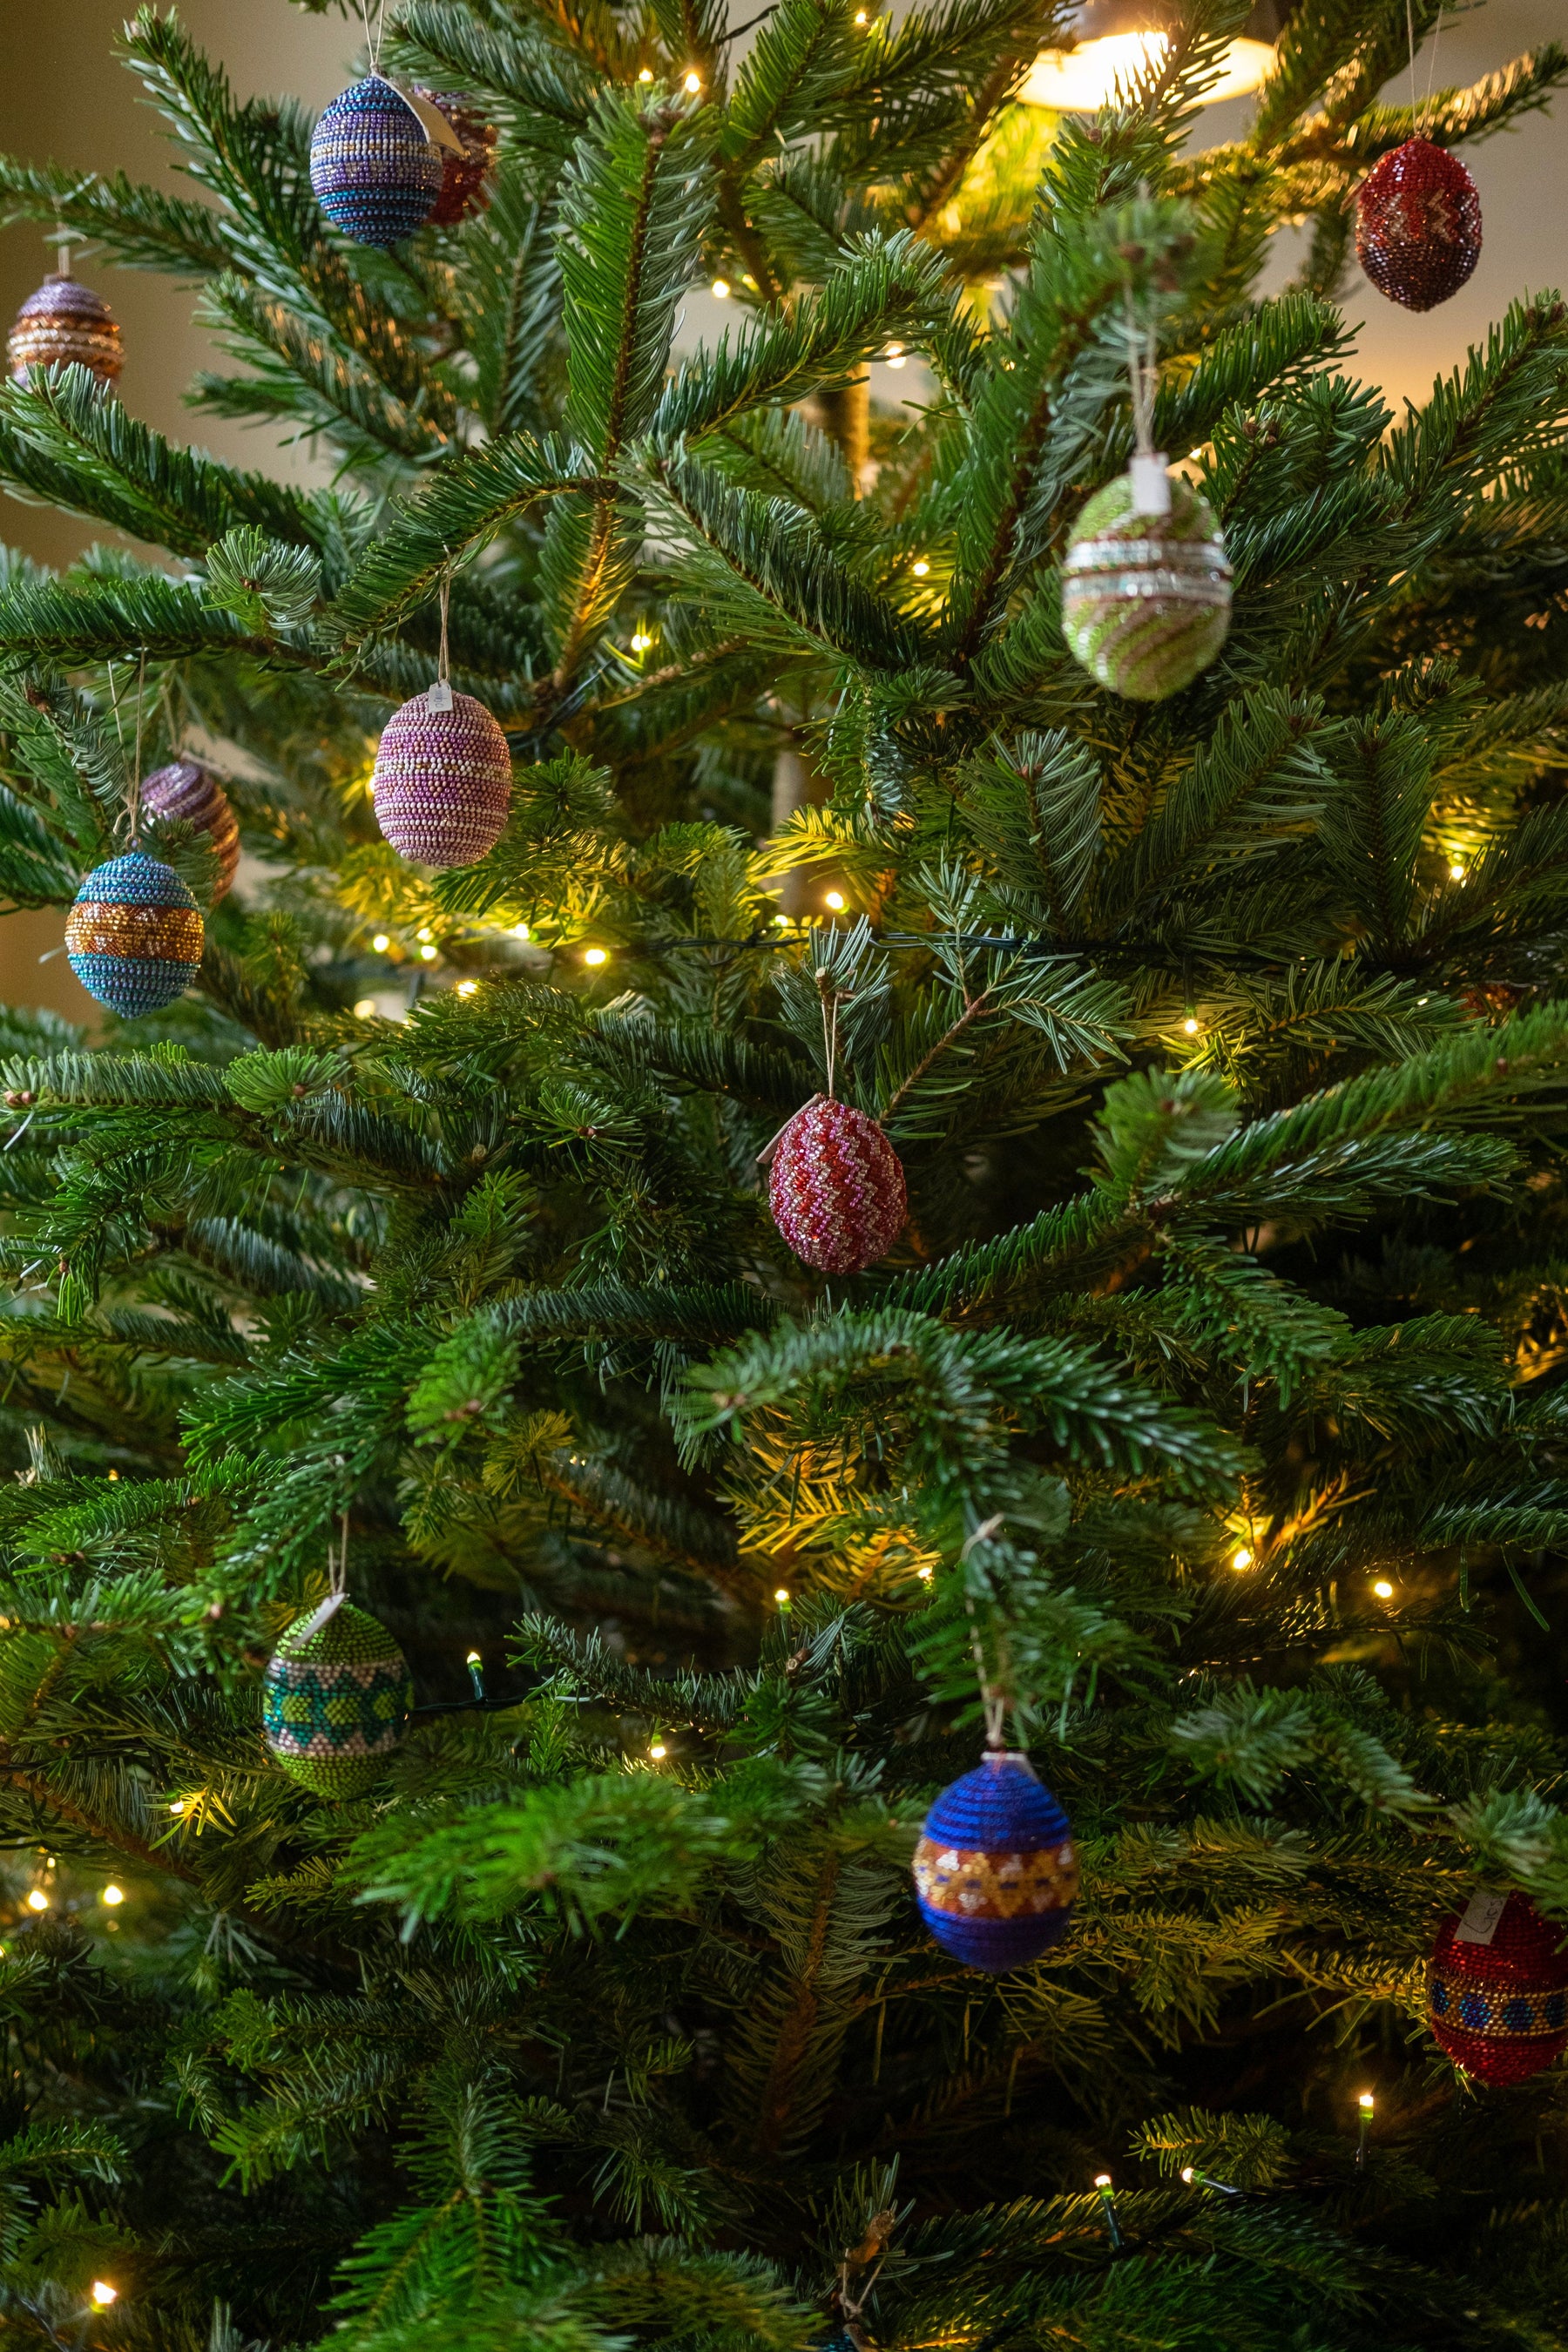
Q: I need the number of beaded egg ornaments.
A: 12